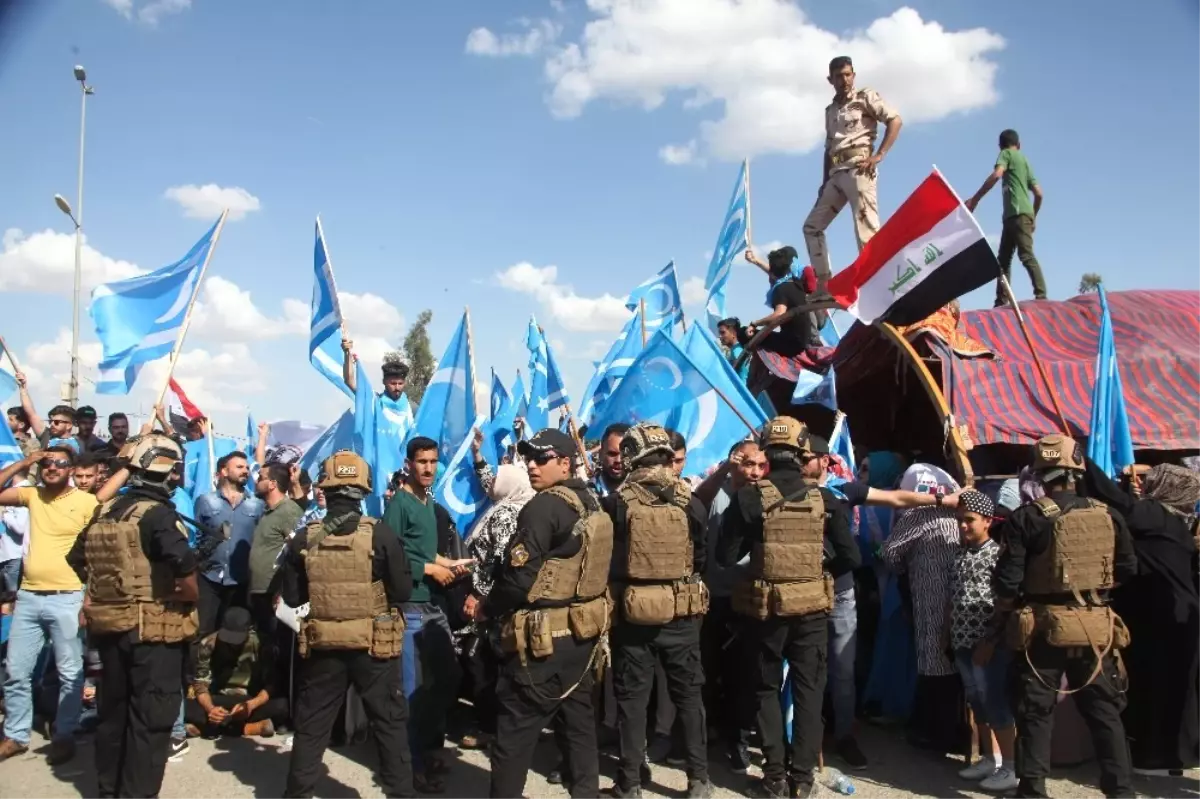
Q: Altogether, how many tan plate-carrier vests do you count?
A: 6